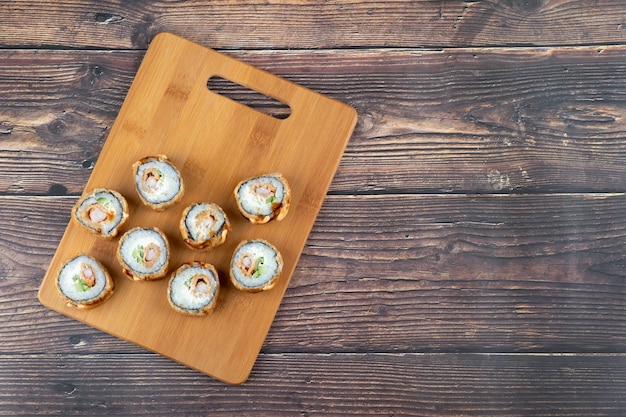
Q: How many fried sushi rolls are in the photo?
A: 8